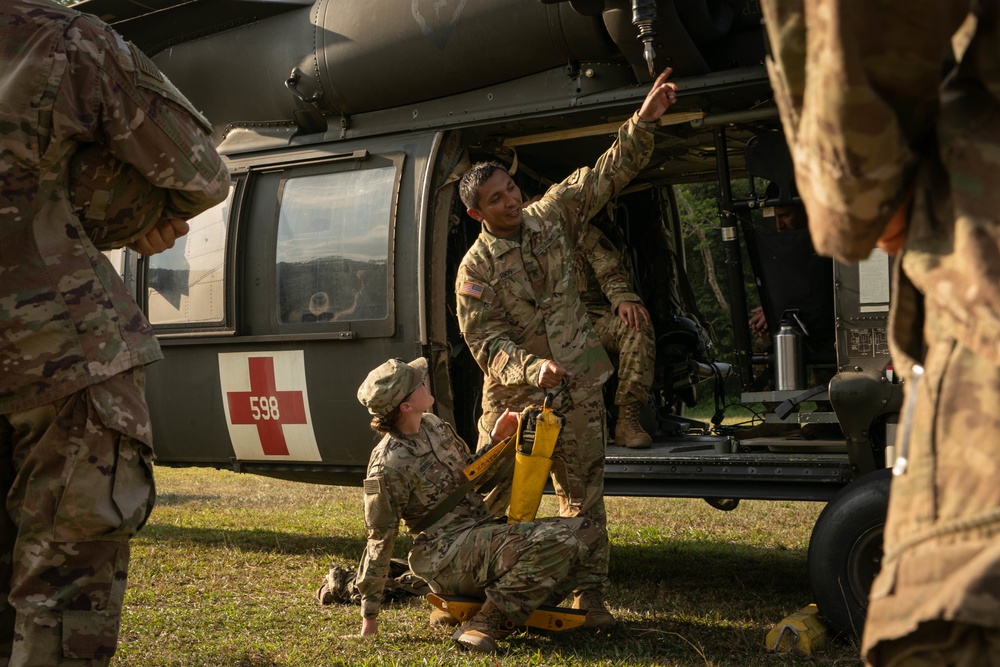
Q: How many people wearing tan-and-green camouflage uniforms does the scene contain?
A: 5